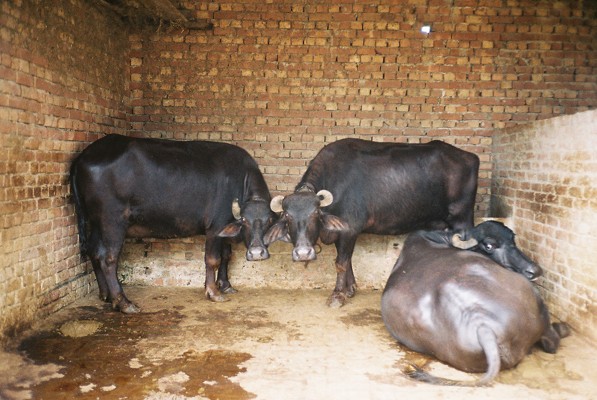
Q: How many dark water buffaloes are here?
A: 3